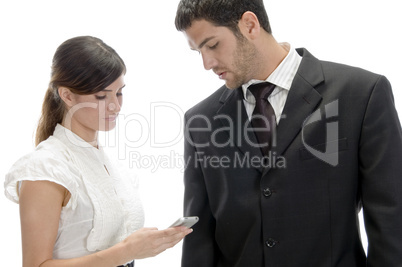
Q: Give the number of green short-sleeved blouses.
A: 0